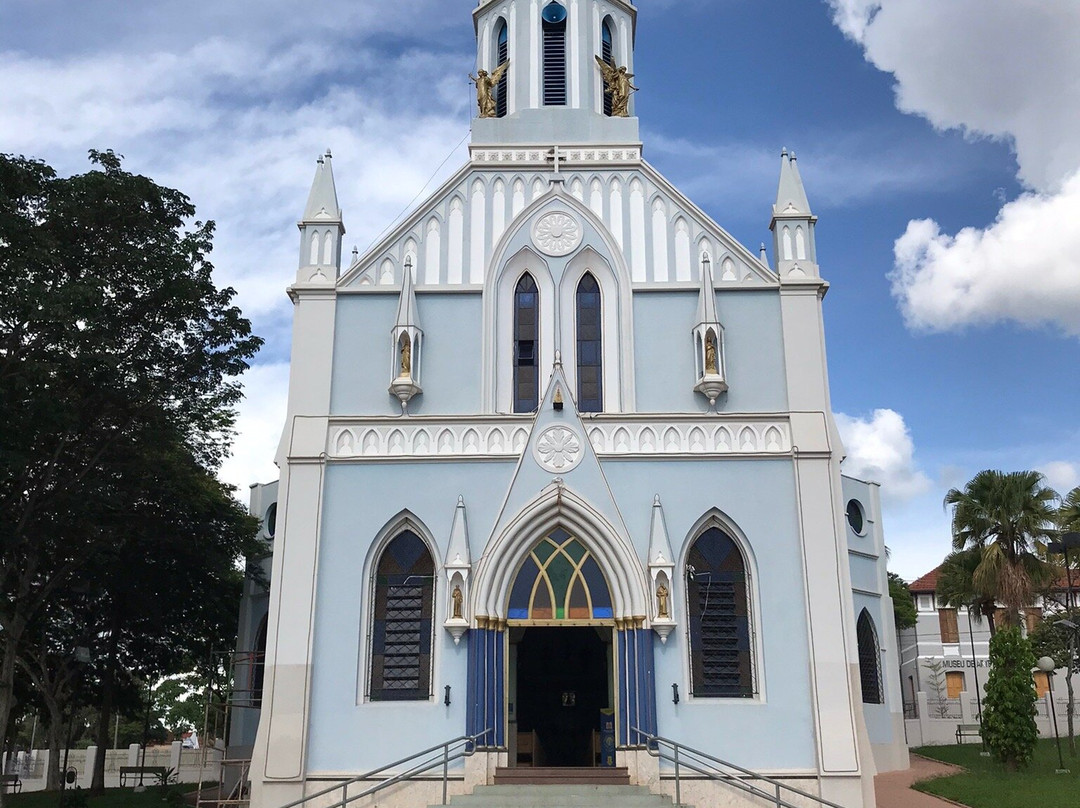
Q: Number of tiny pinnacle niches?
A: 4